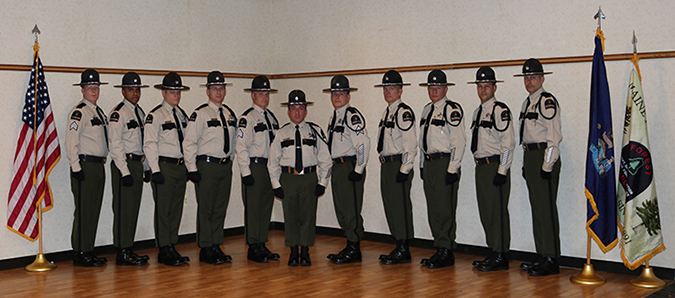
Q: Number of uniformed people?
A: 11